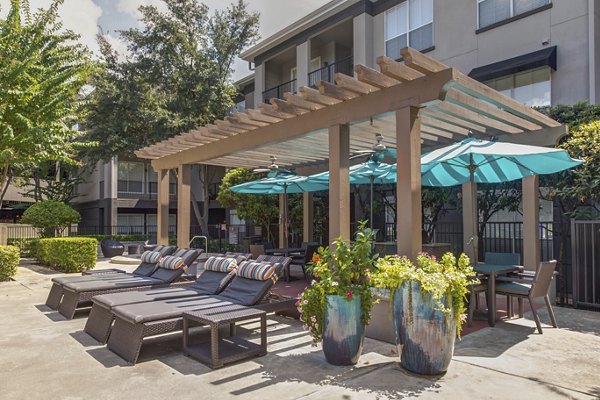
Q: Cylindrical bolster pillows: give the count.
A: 4